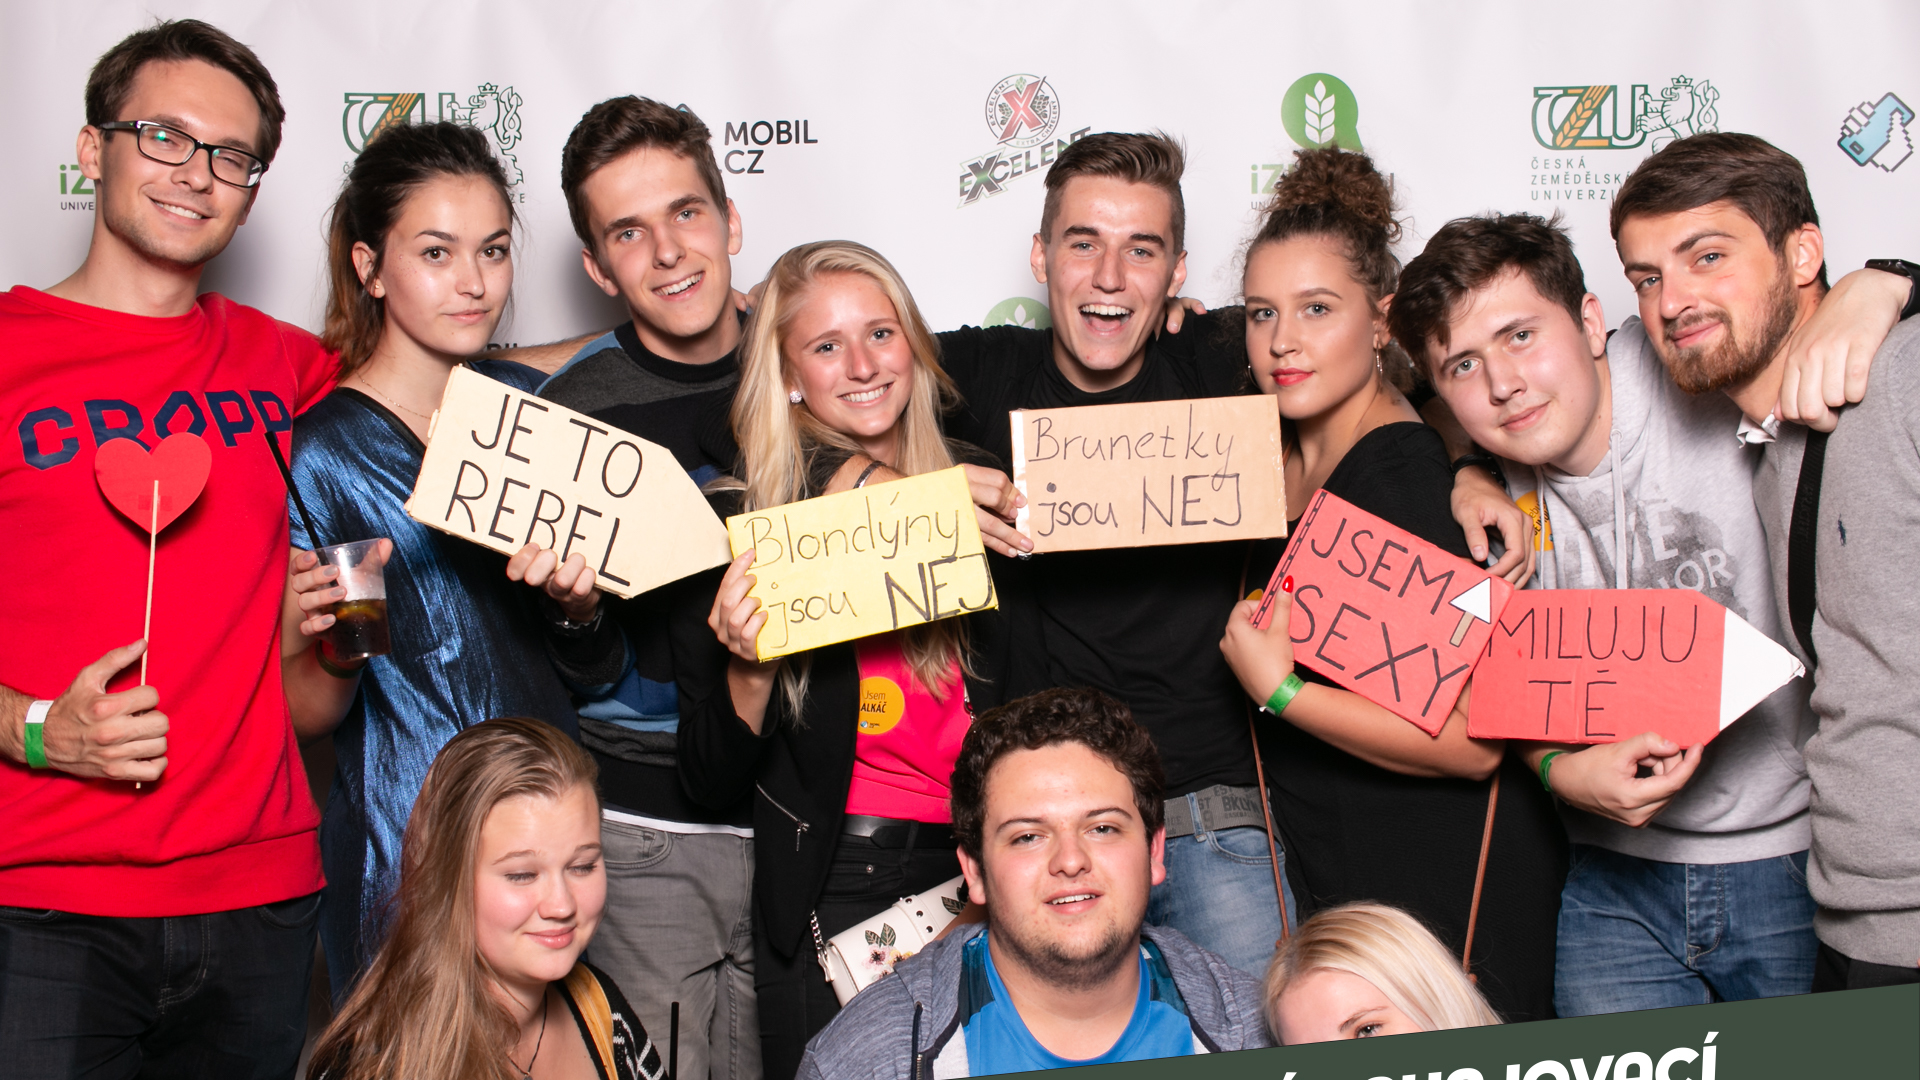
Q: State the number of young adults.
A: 11